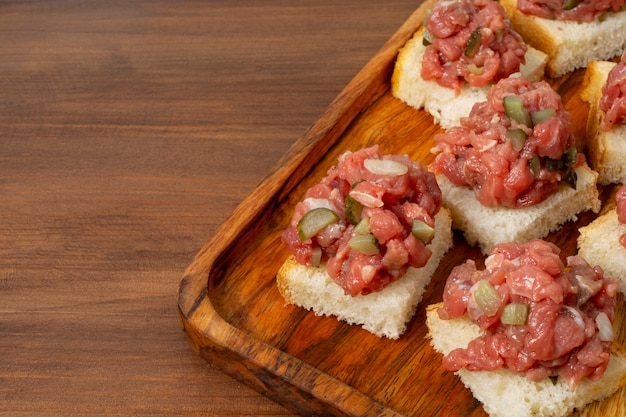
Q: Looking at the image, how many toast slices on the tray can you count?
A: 7